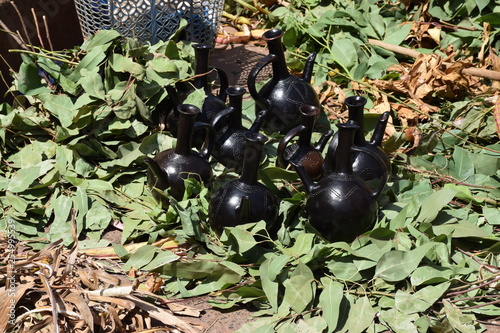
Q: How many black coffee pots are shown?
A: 8